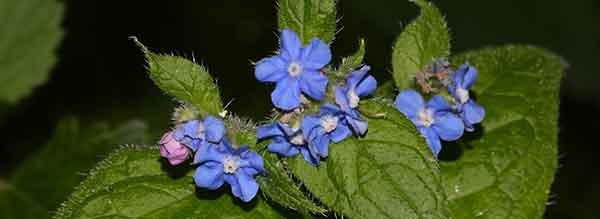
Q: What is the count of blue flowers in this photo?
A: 8